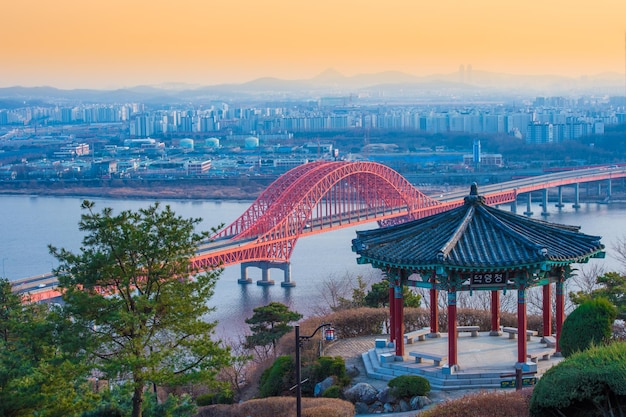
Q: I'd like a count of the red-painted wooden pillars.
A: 8